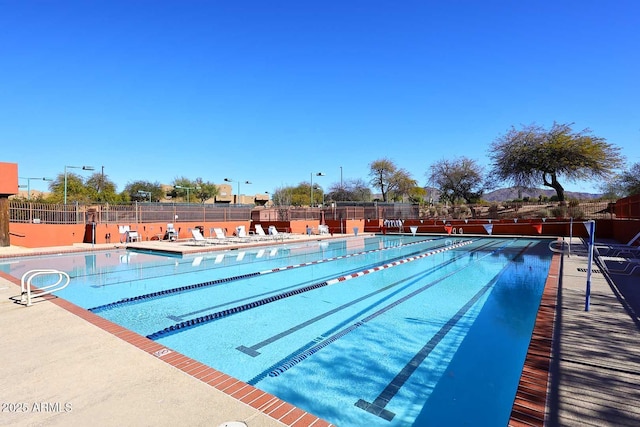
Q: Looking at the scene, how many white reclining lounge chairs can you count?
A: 5